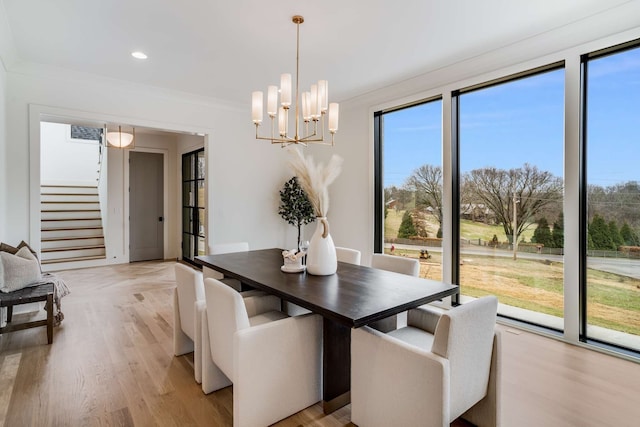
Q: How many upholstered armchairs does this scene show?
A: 6